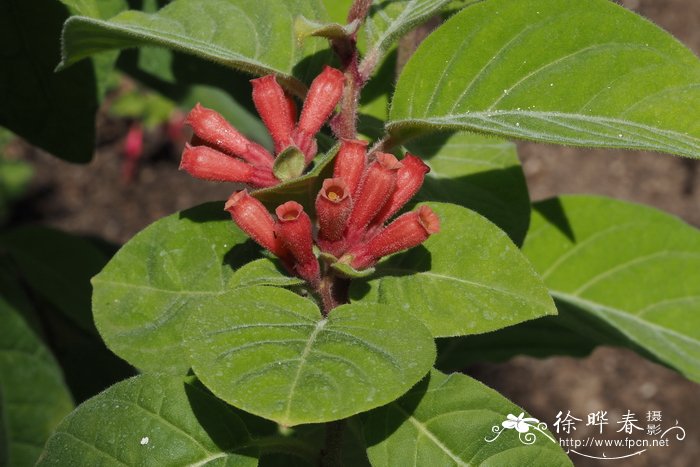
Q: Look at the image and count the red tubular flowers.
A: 11